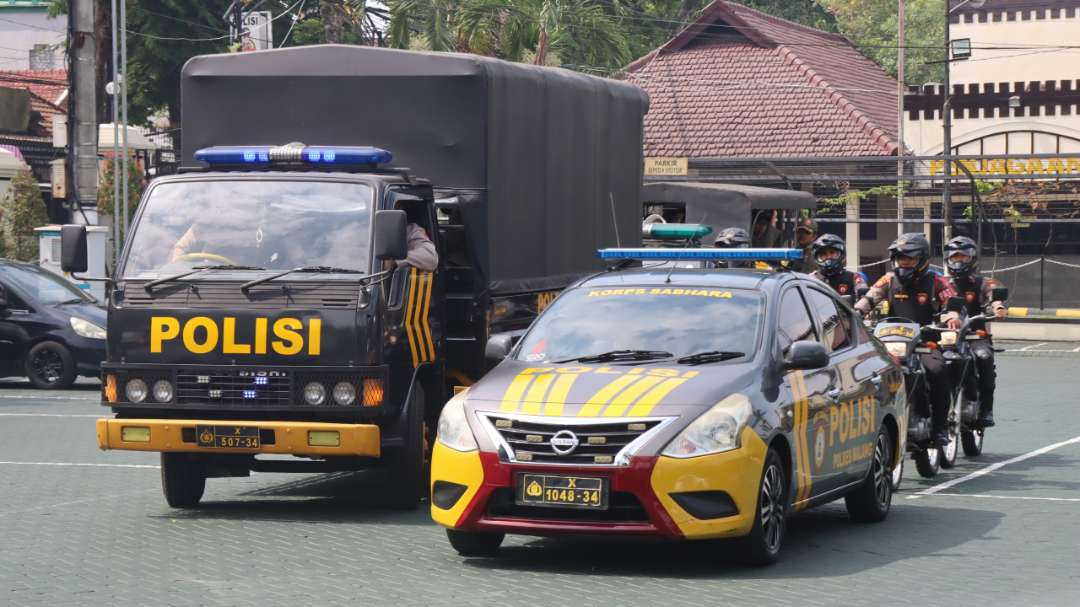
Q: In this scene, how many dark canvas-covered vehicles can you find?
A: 2